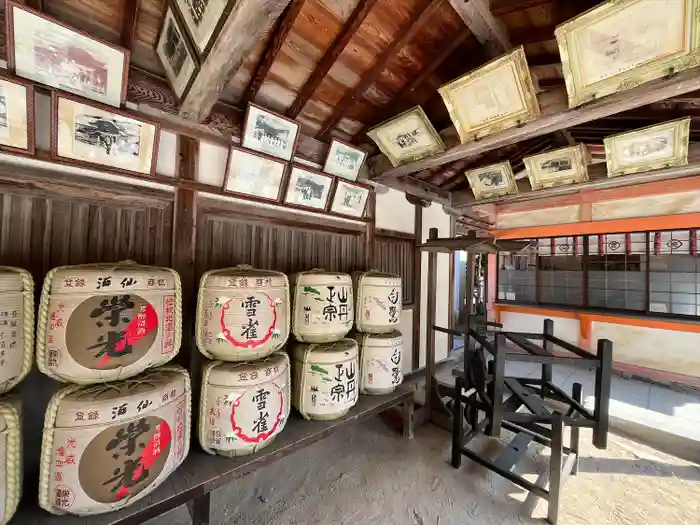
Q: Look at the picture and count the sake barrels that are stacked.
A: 10